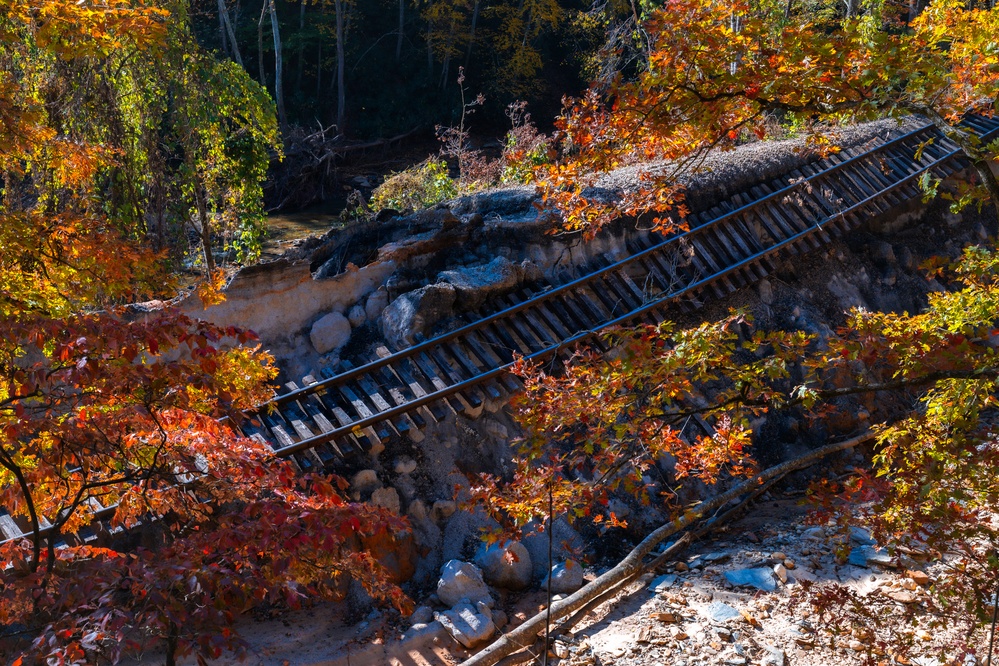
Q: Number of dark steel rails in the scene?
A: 2